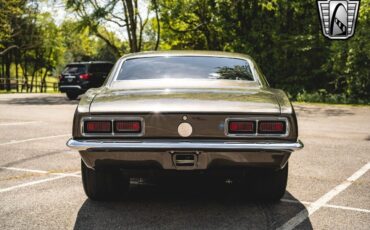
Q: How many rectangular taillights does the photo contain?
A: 4